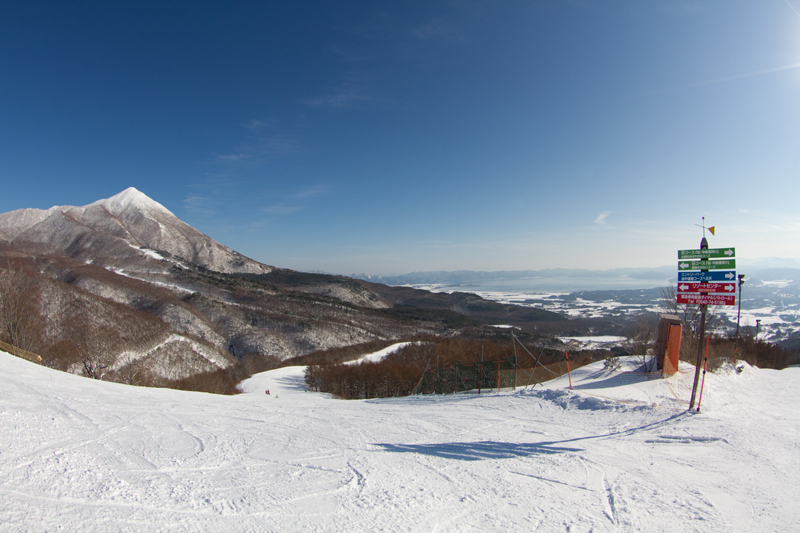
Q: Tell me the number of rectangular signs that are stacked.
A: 5